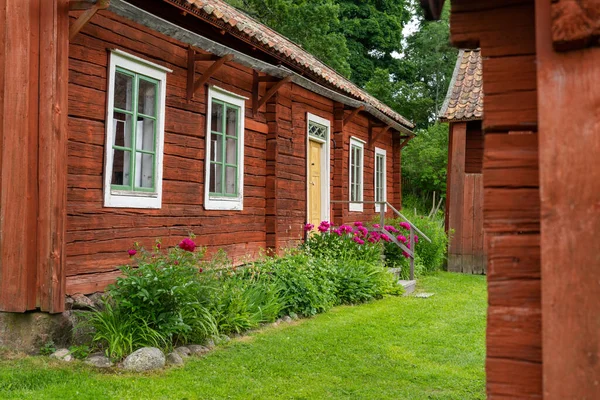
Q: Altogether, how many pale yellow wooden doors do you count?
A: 1